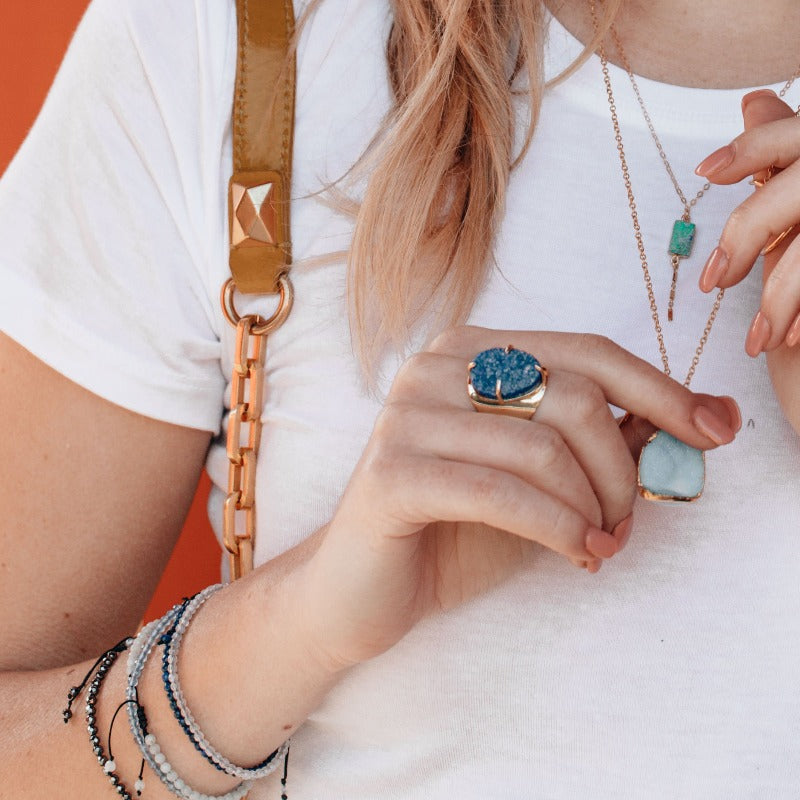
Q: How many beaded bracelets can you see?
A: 5